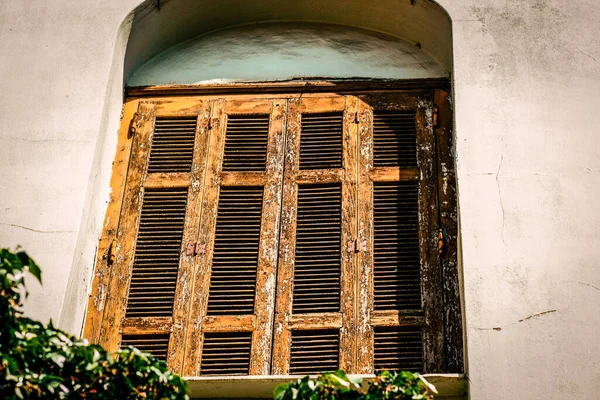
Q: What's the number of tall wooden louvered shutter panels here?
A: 4